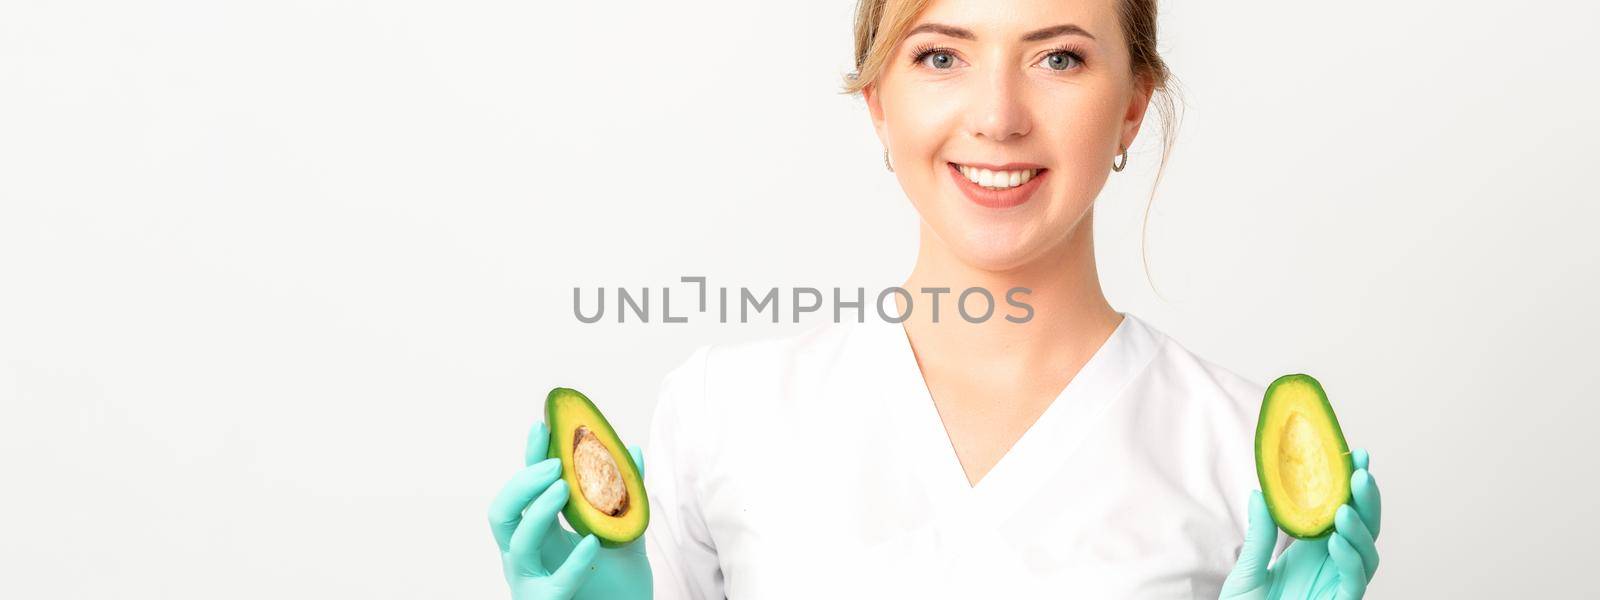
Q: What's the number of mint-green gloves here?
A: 2